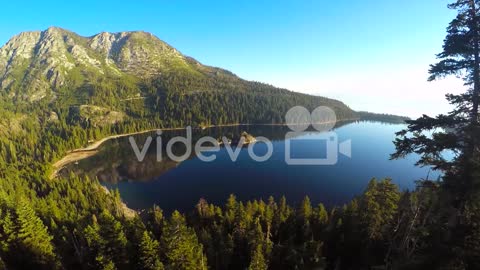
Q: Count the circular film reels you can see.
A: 2